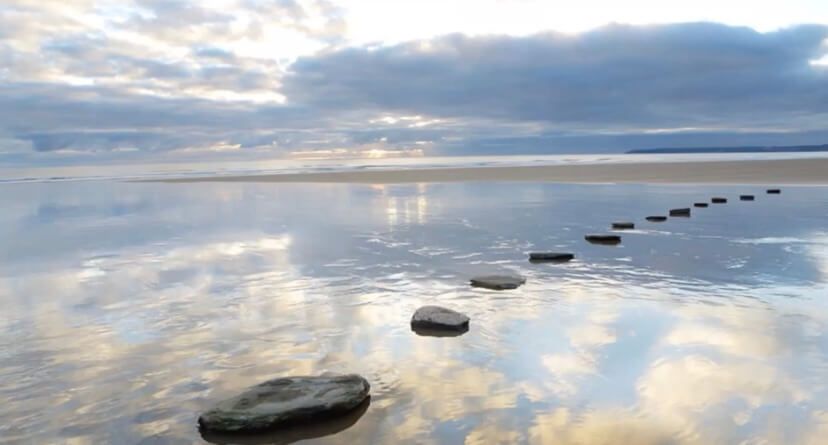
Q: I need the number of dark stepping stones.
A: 12